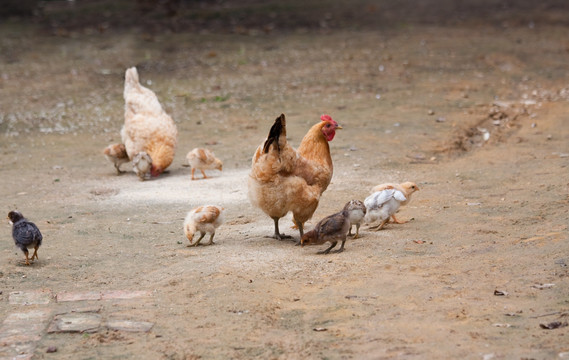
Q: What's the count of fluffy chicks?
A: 9